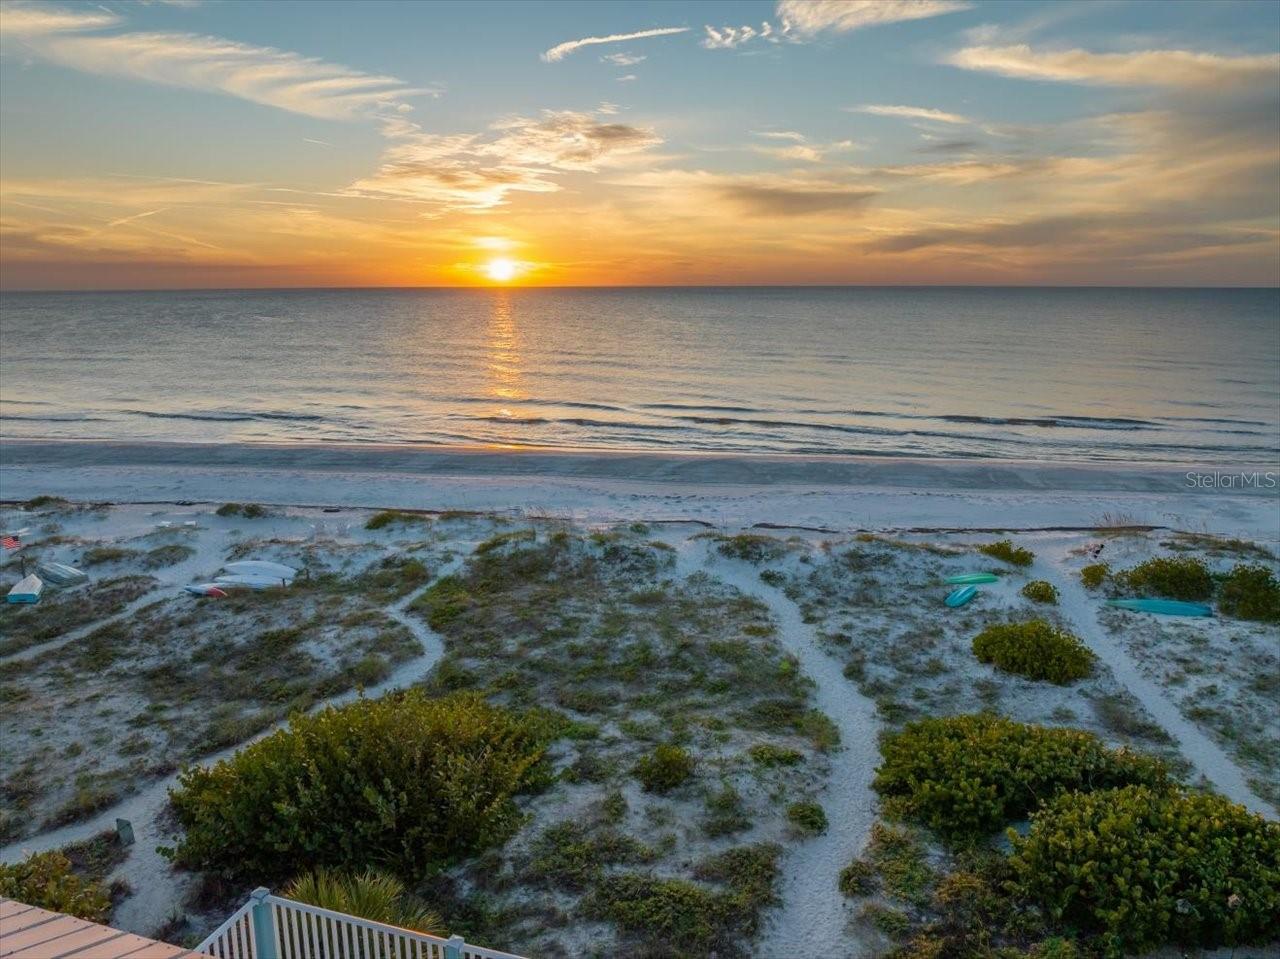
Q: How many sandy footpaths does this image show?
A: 4